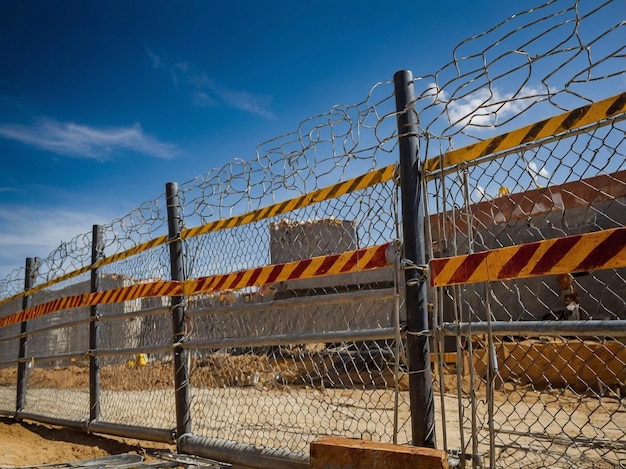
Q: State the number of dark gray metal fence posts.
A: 4